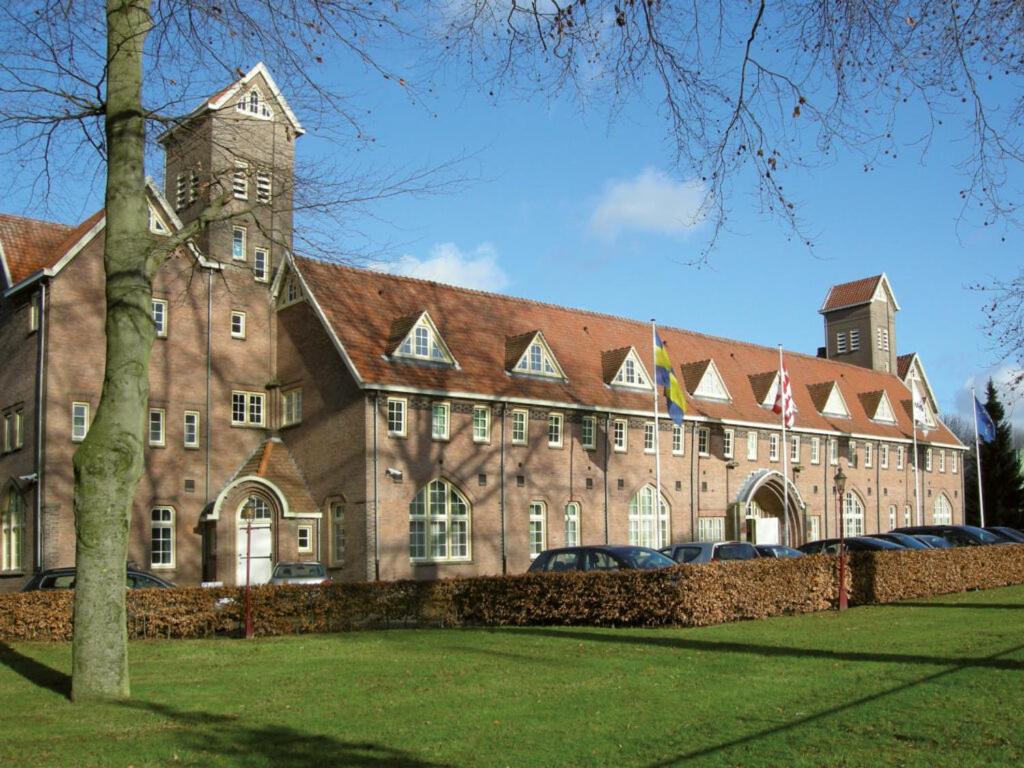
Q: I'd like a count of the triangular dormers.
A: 8